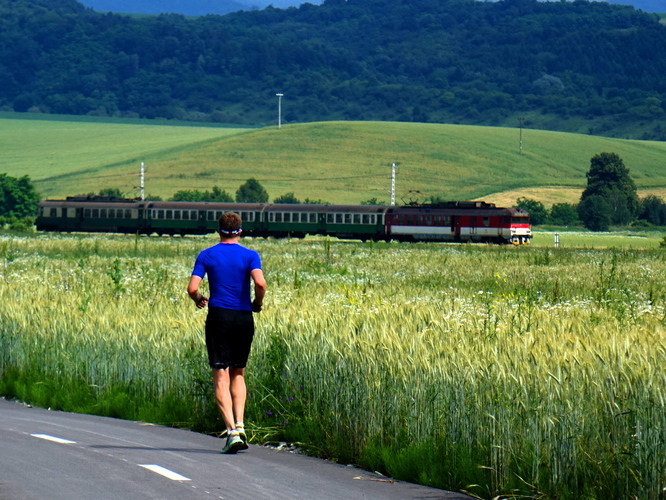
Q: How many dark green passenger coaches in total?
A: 3